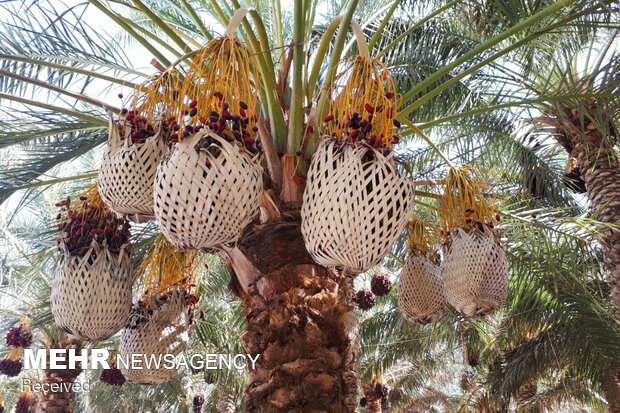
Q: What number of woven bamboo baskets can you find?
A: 7